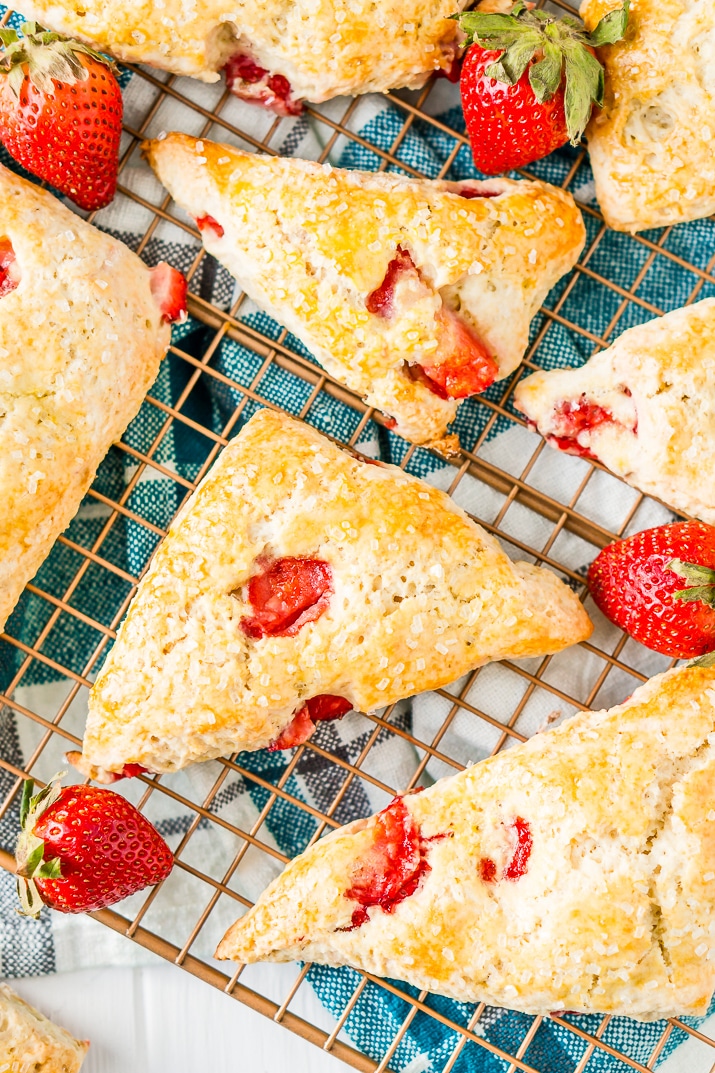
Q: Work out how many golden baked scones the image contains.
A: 8